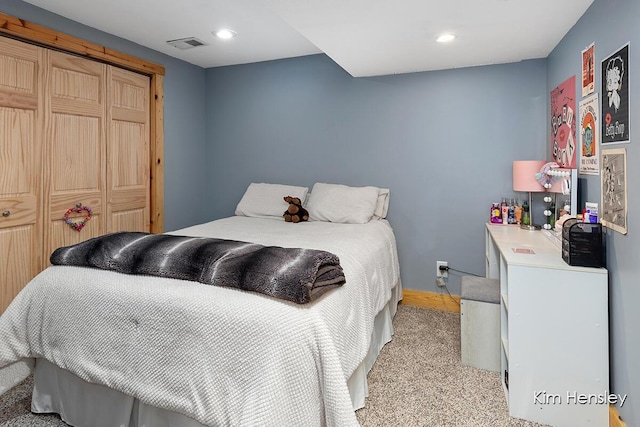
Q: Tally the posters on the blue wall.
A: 5